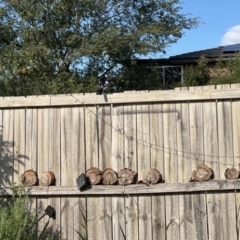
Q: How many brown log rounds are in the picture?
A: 8